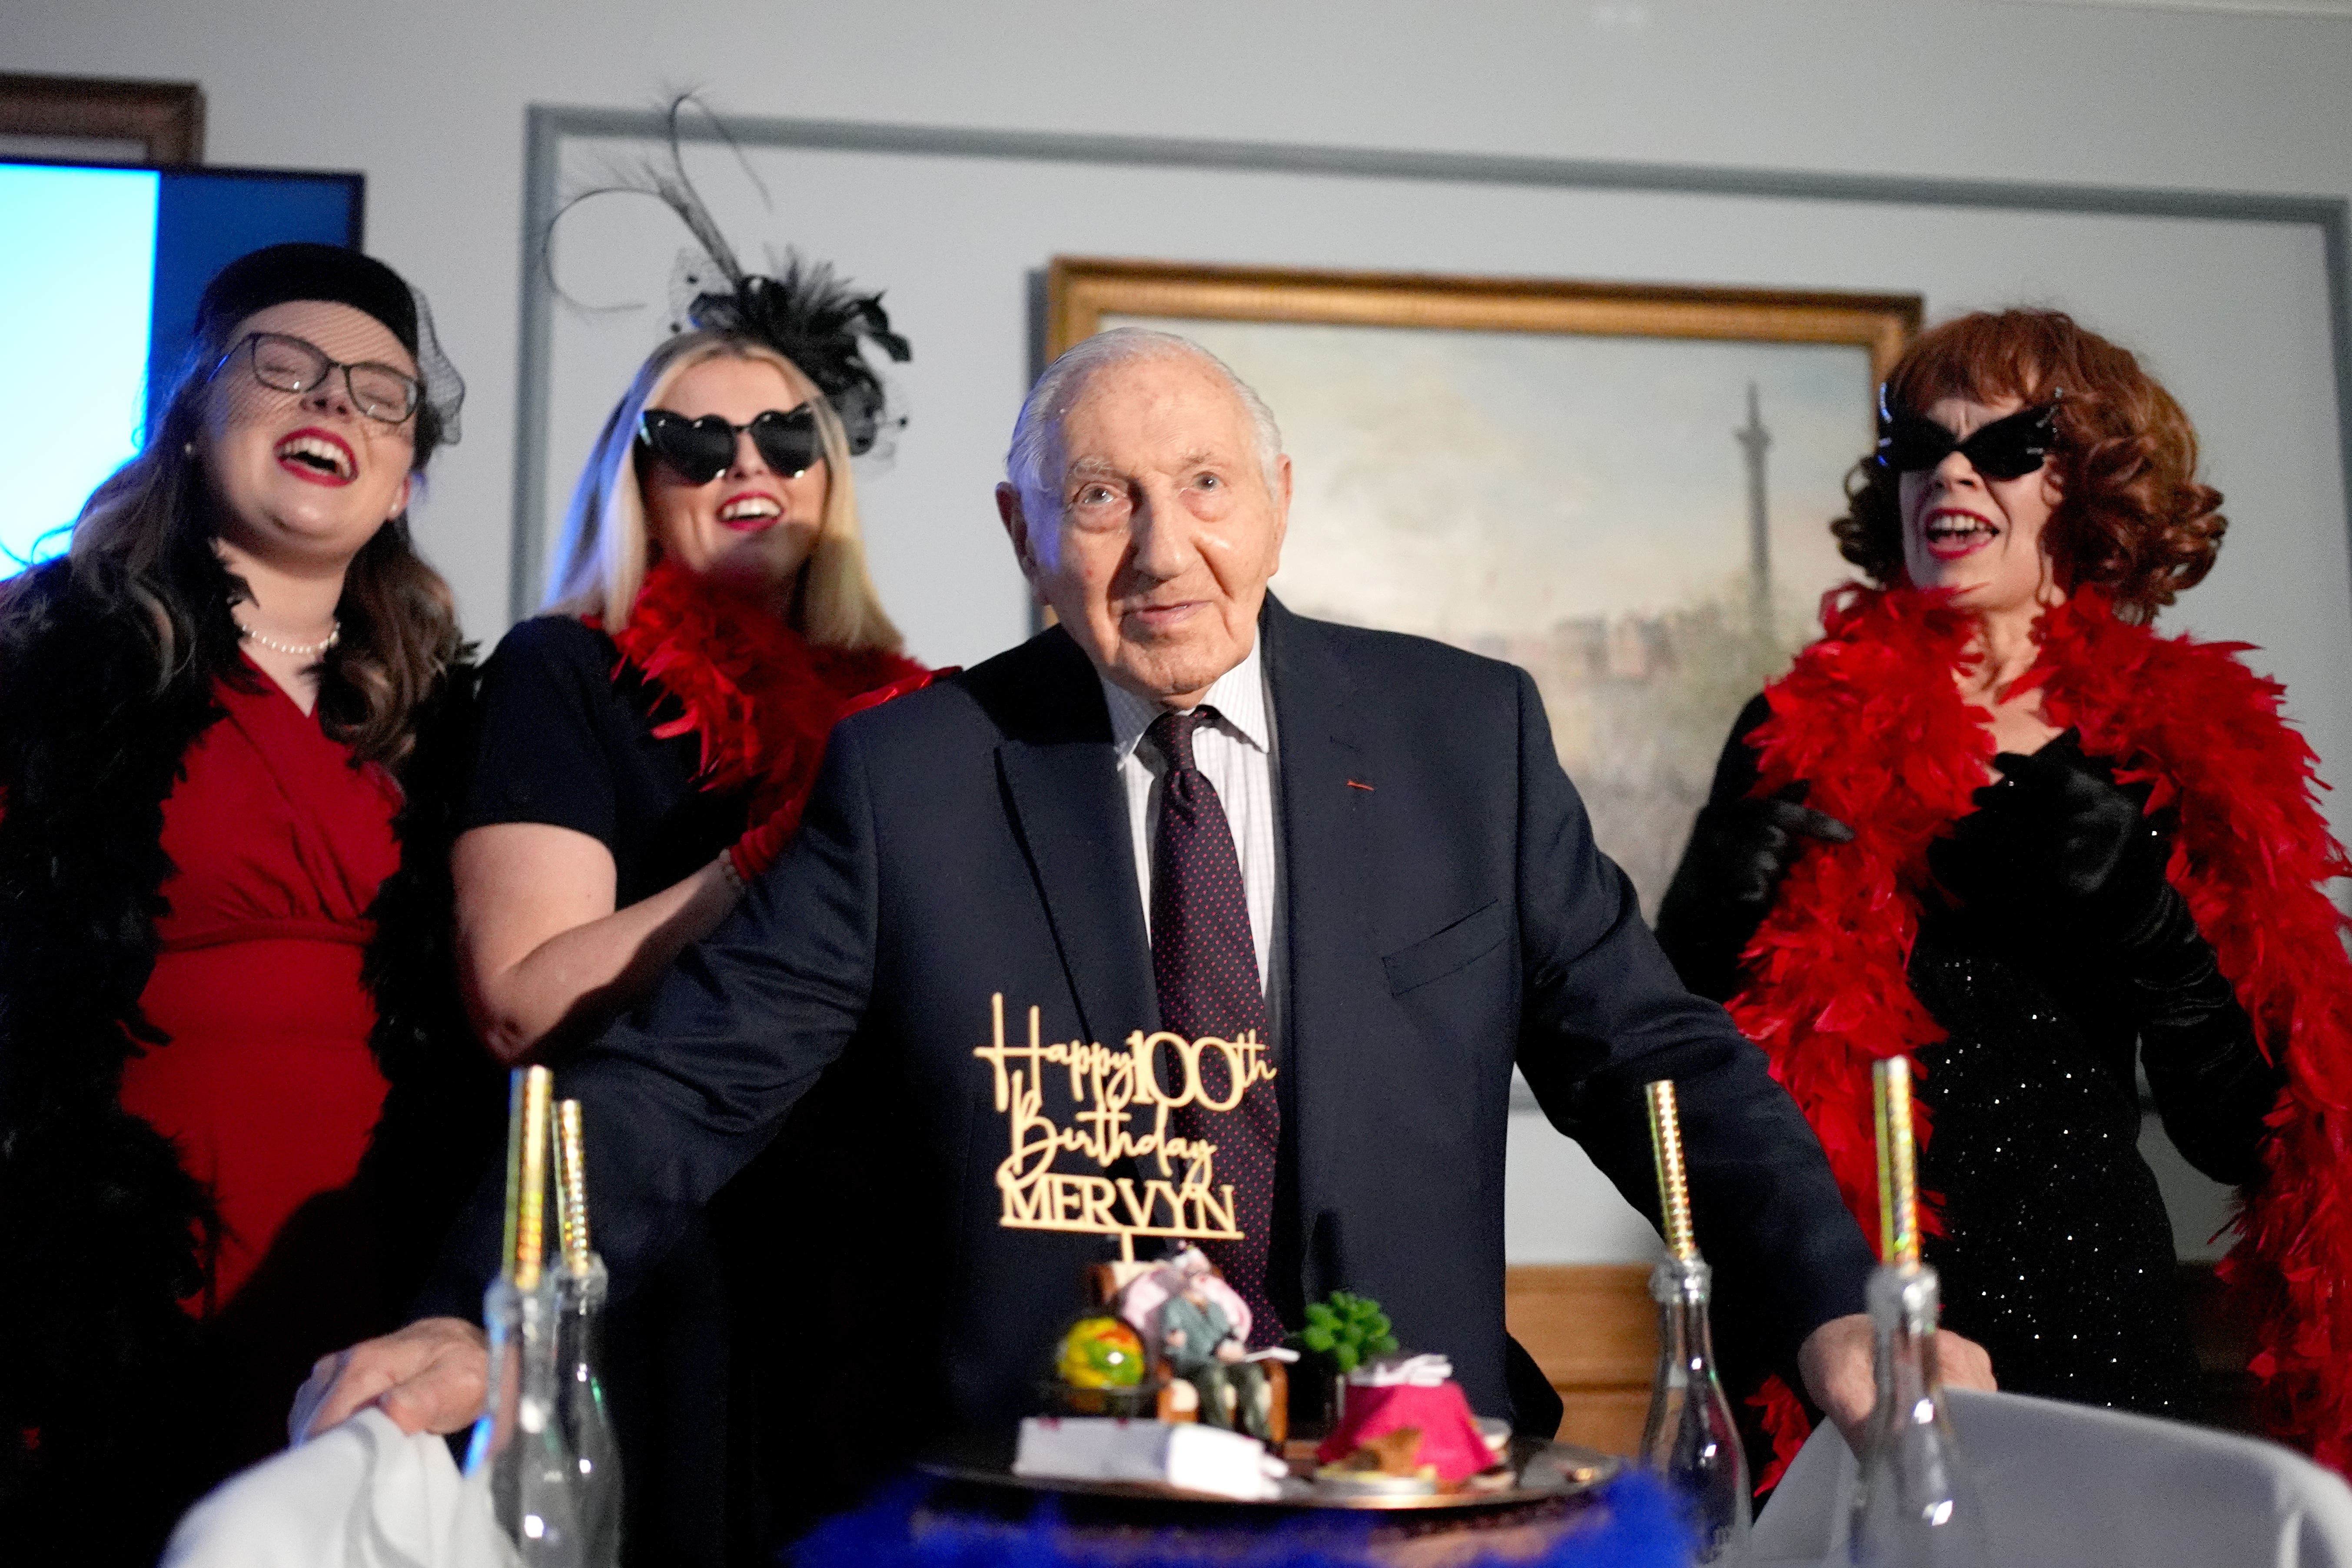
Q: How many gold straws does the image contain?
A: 4